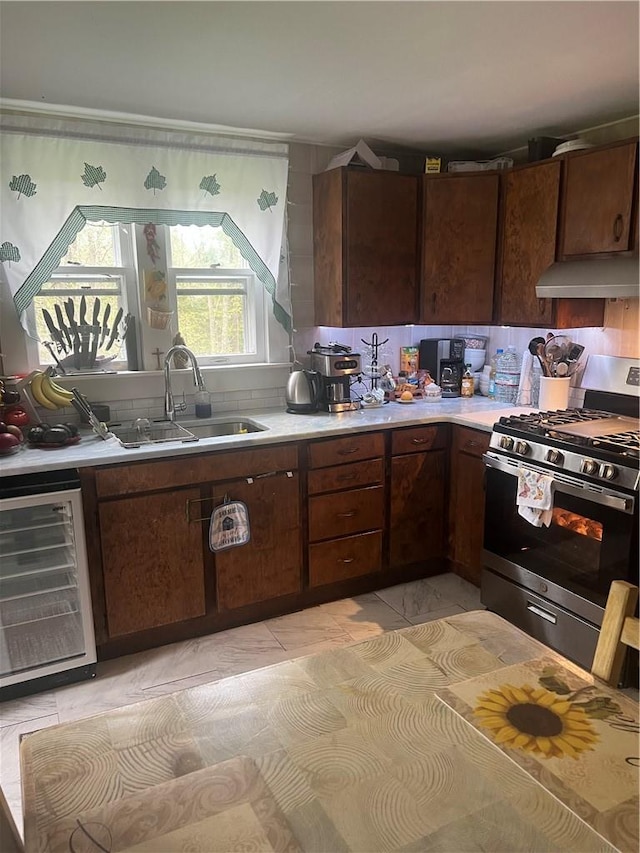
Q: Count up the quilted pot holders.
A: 1